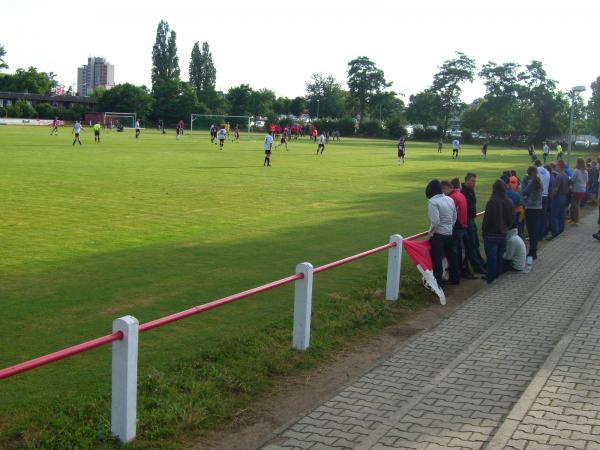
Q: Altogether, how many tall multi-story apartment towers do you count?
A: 1